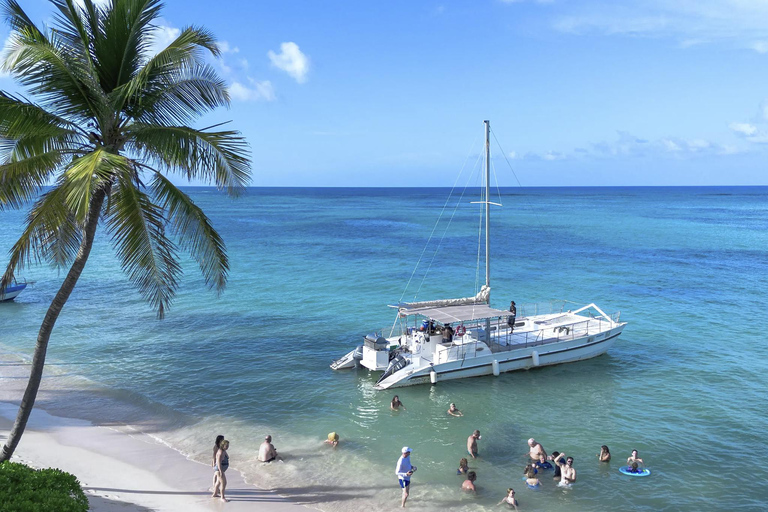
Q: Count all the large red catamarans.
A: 0